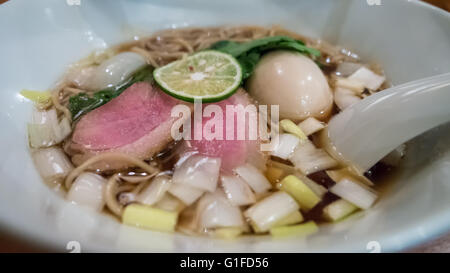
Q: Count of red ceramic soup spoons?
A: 0